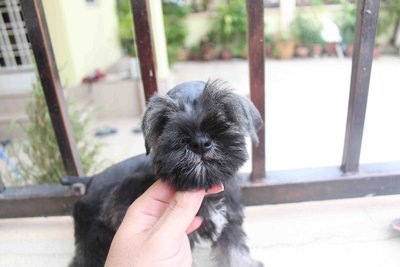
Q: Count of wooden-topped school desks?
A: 0